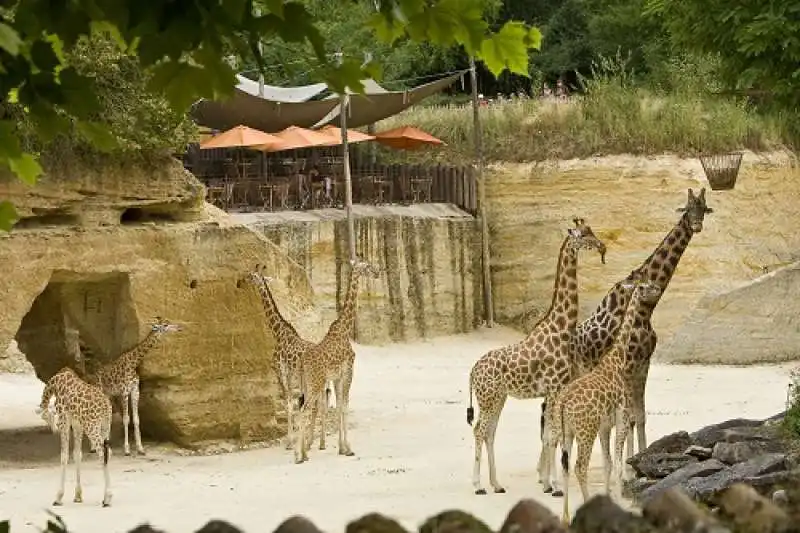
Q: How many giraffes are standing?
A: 7